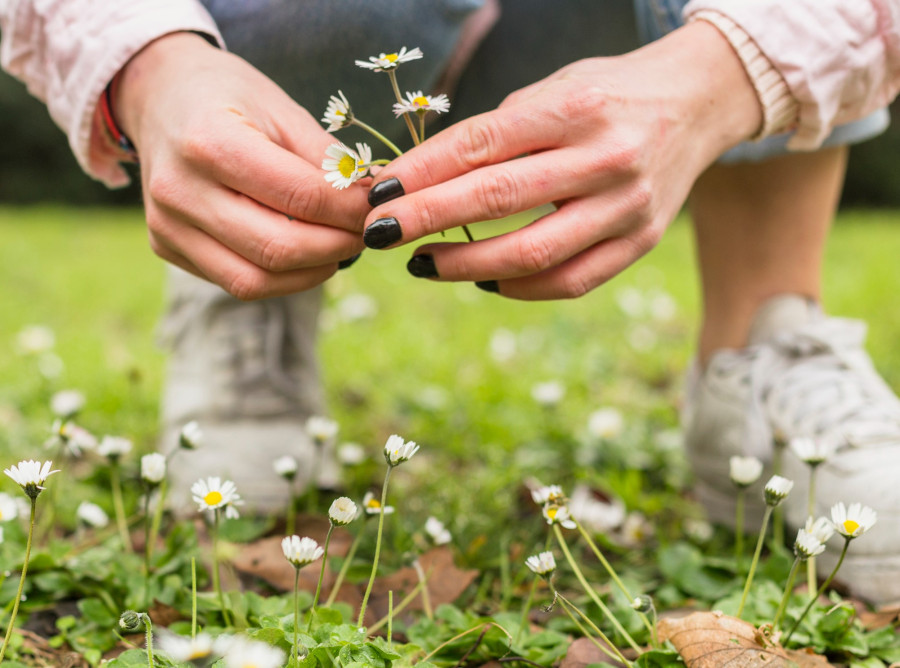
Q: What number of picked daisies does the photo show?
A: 5